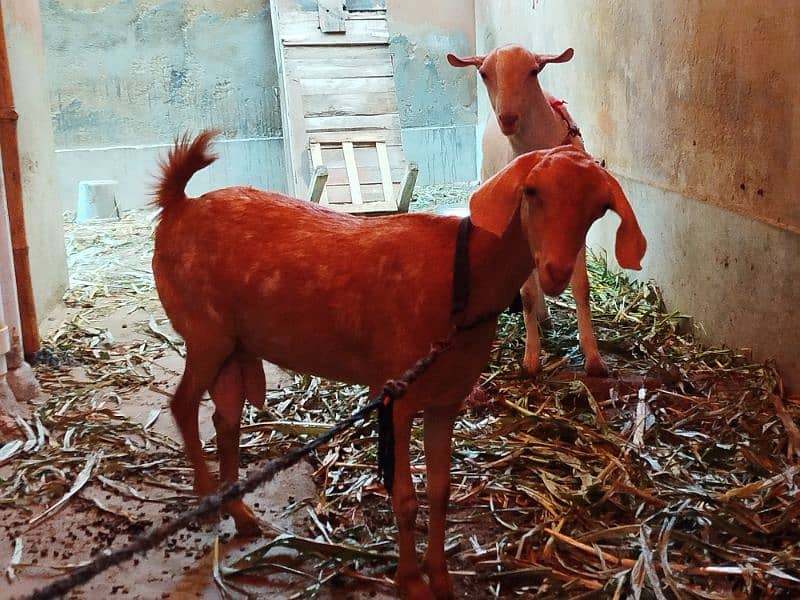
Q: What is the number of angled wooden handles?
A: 2